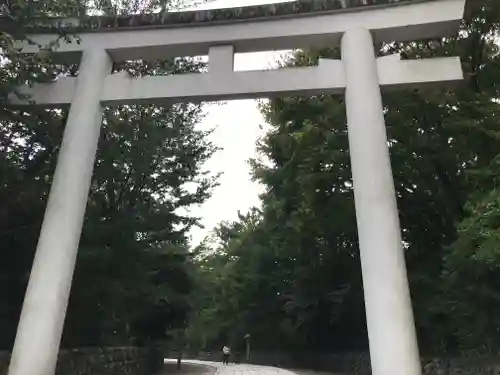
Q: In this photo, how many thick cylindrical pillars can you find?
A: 2